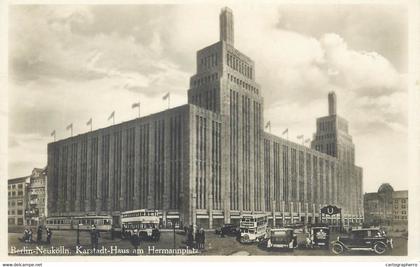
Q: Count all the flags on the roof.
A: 10